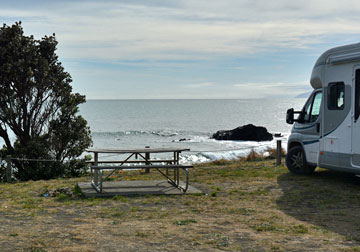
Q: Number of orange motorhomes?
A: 0